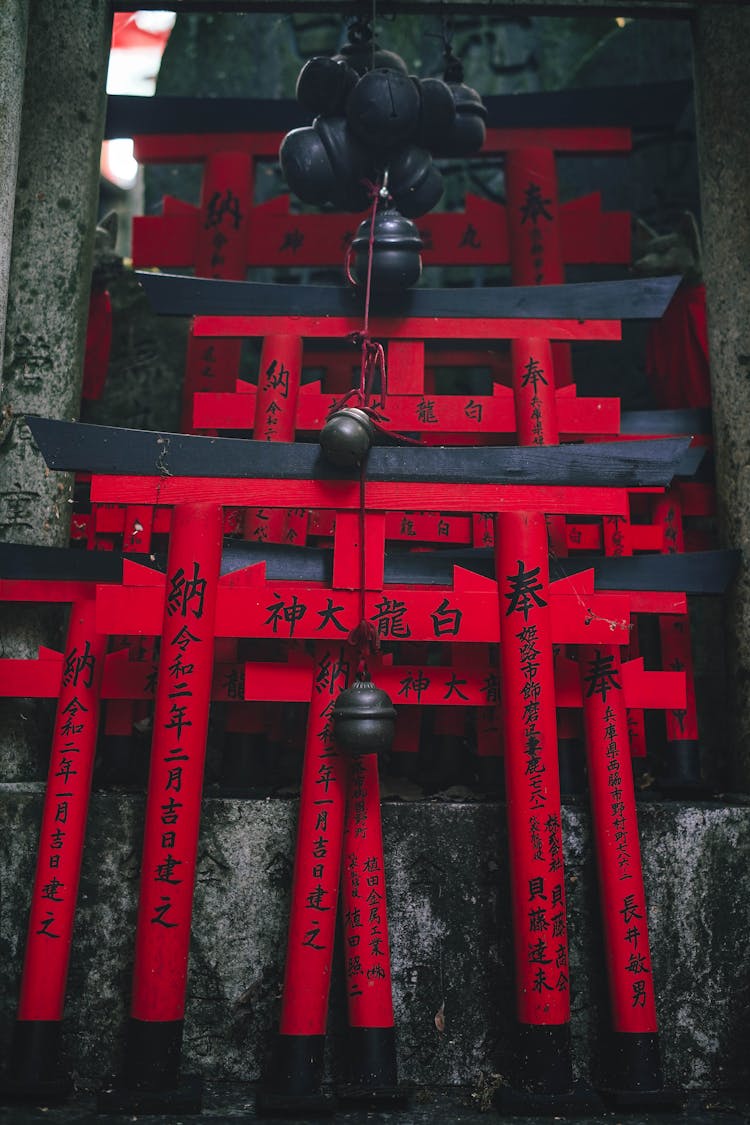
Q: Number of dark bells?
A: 10